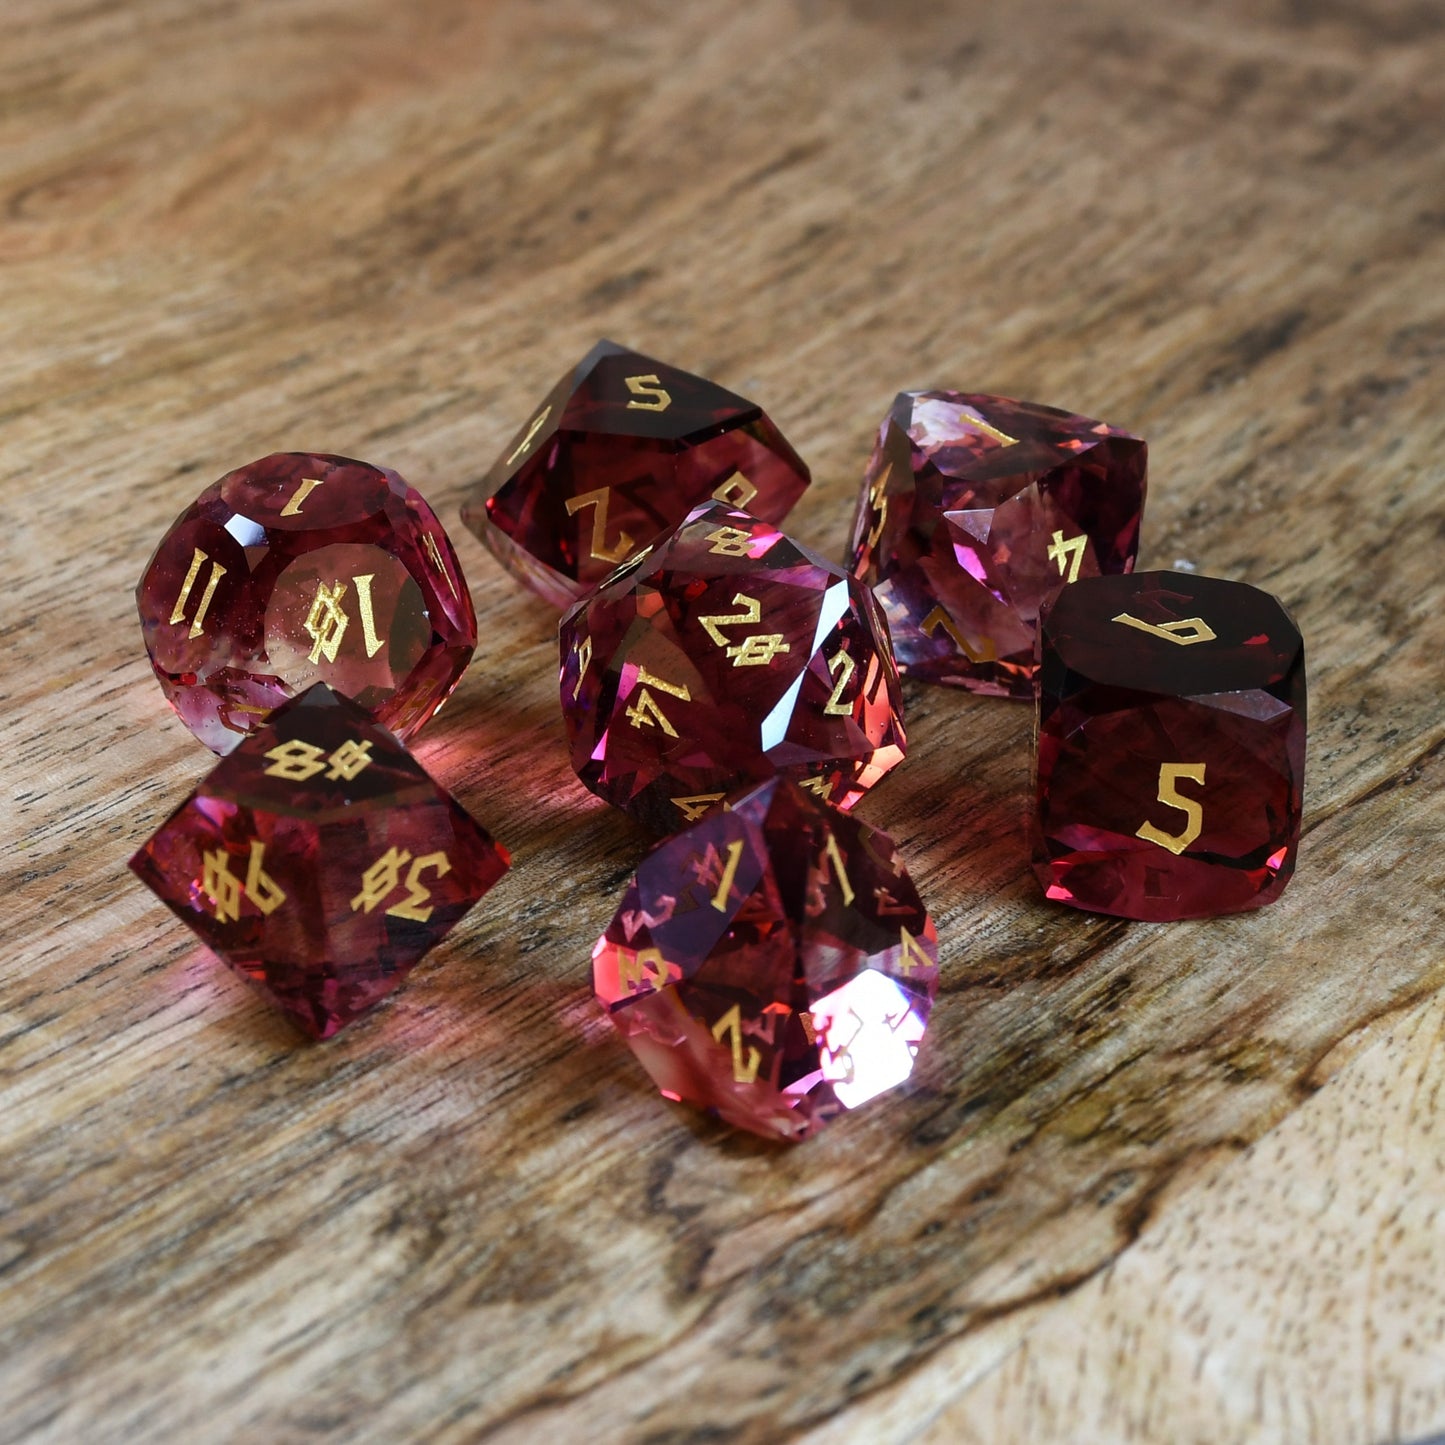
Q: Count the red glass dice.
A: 7